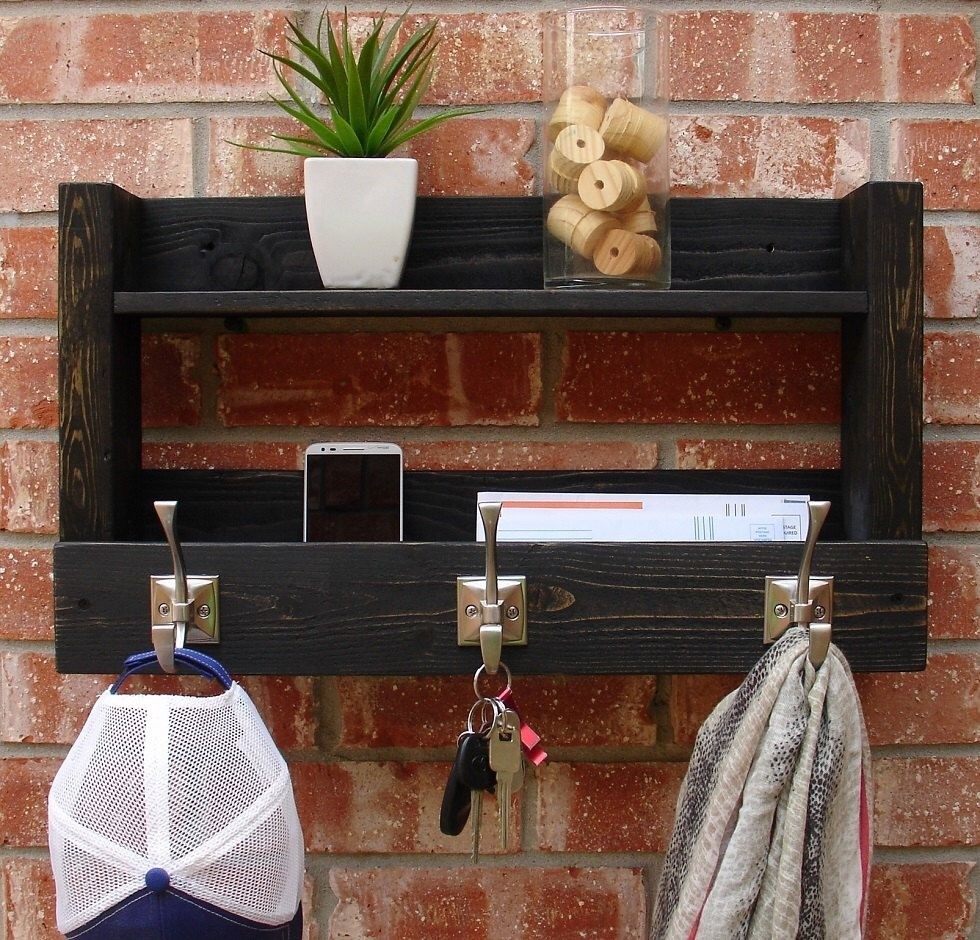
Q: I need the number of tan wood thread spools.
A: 7